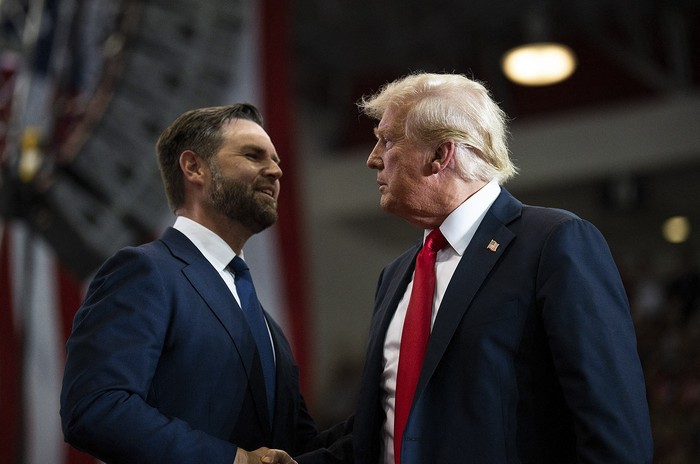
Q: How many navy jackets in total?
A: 2